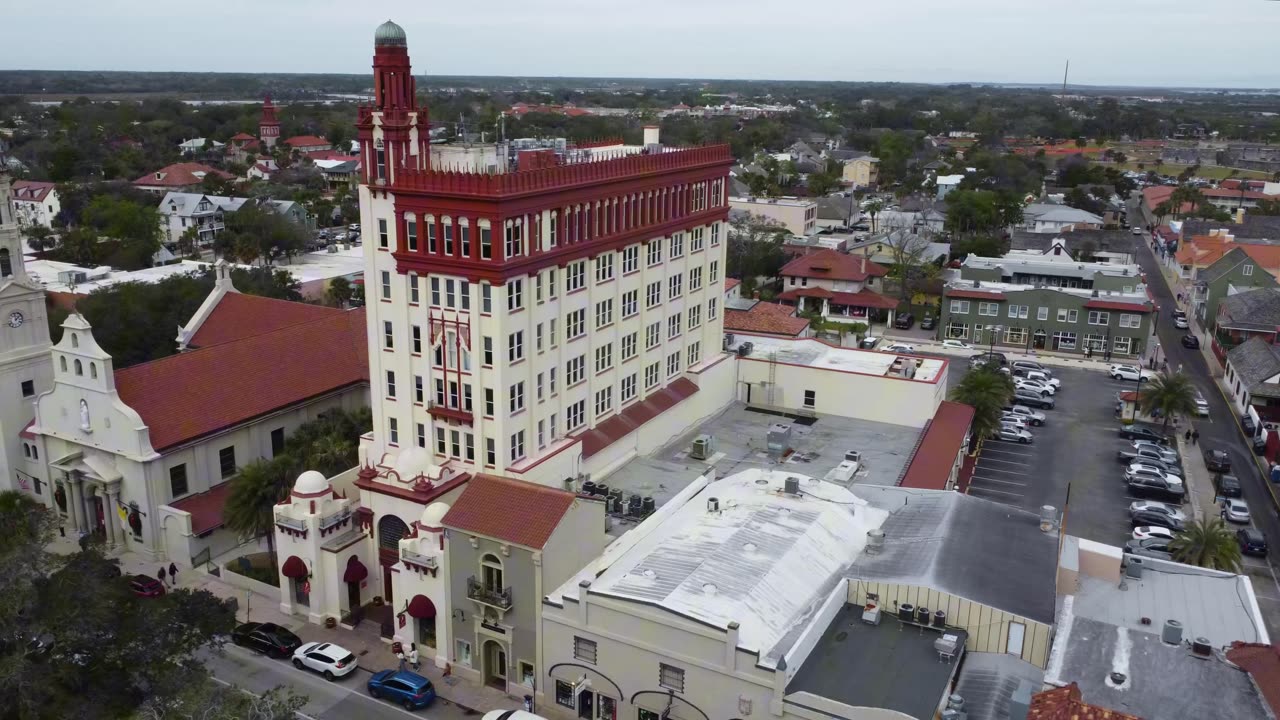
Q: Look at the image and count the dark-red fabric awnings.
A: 3